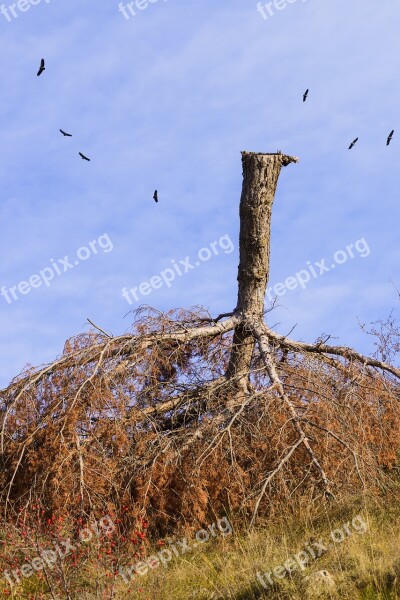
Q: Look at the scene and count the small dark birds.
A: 7